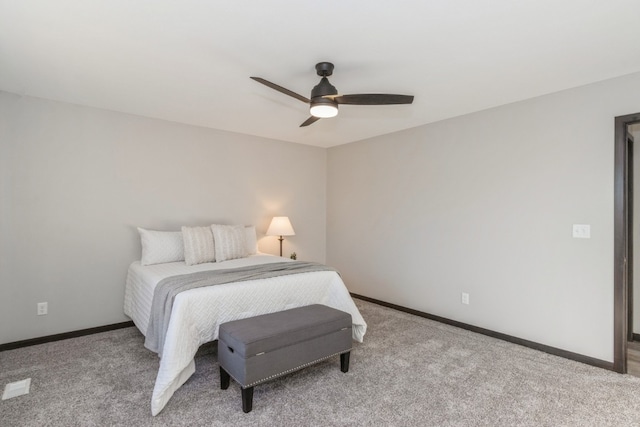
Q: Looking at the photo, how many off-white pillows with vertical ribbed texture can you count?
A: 2